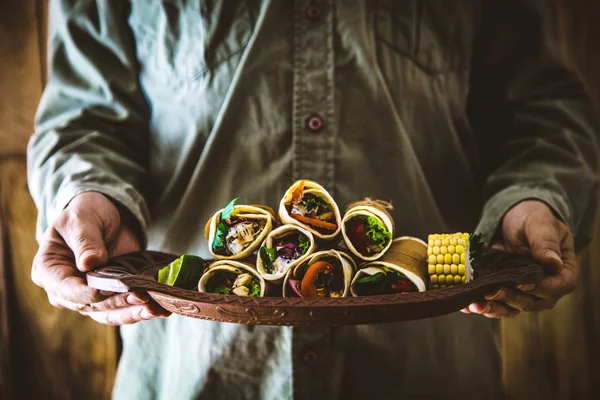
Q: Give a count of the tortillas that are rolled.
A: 7